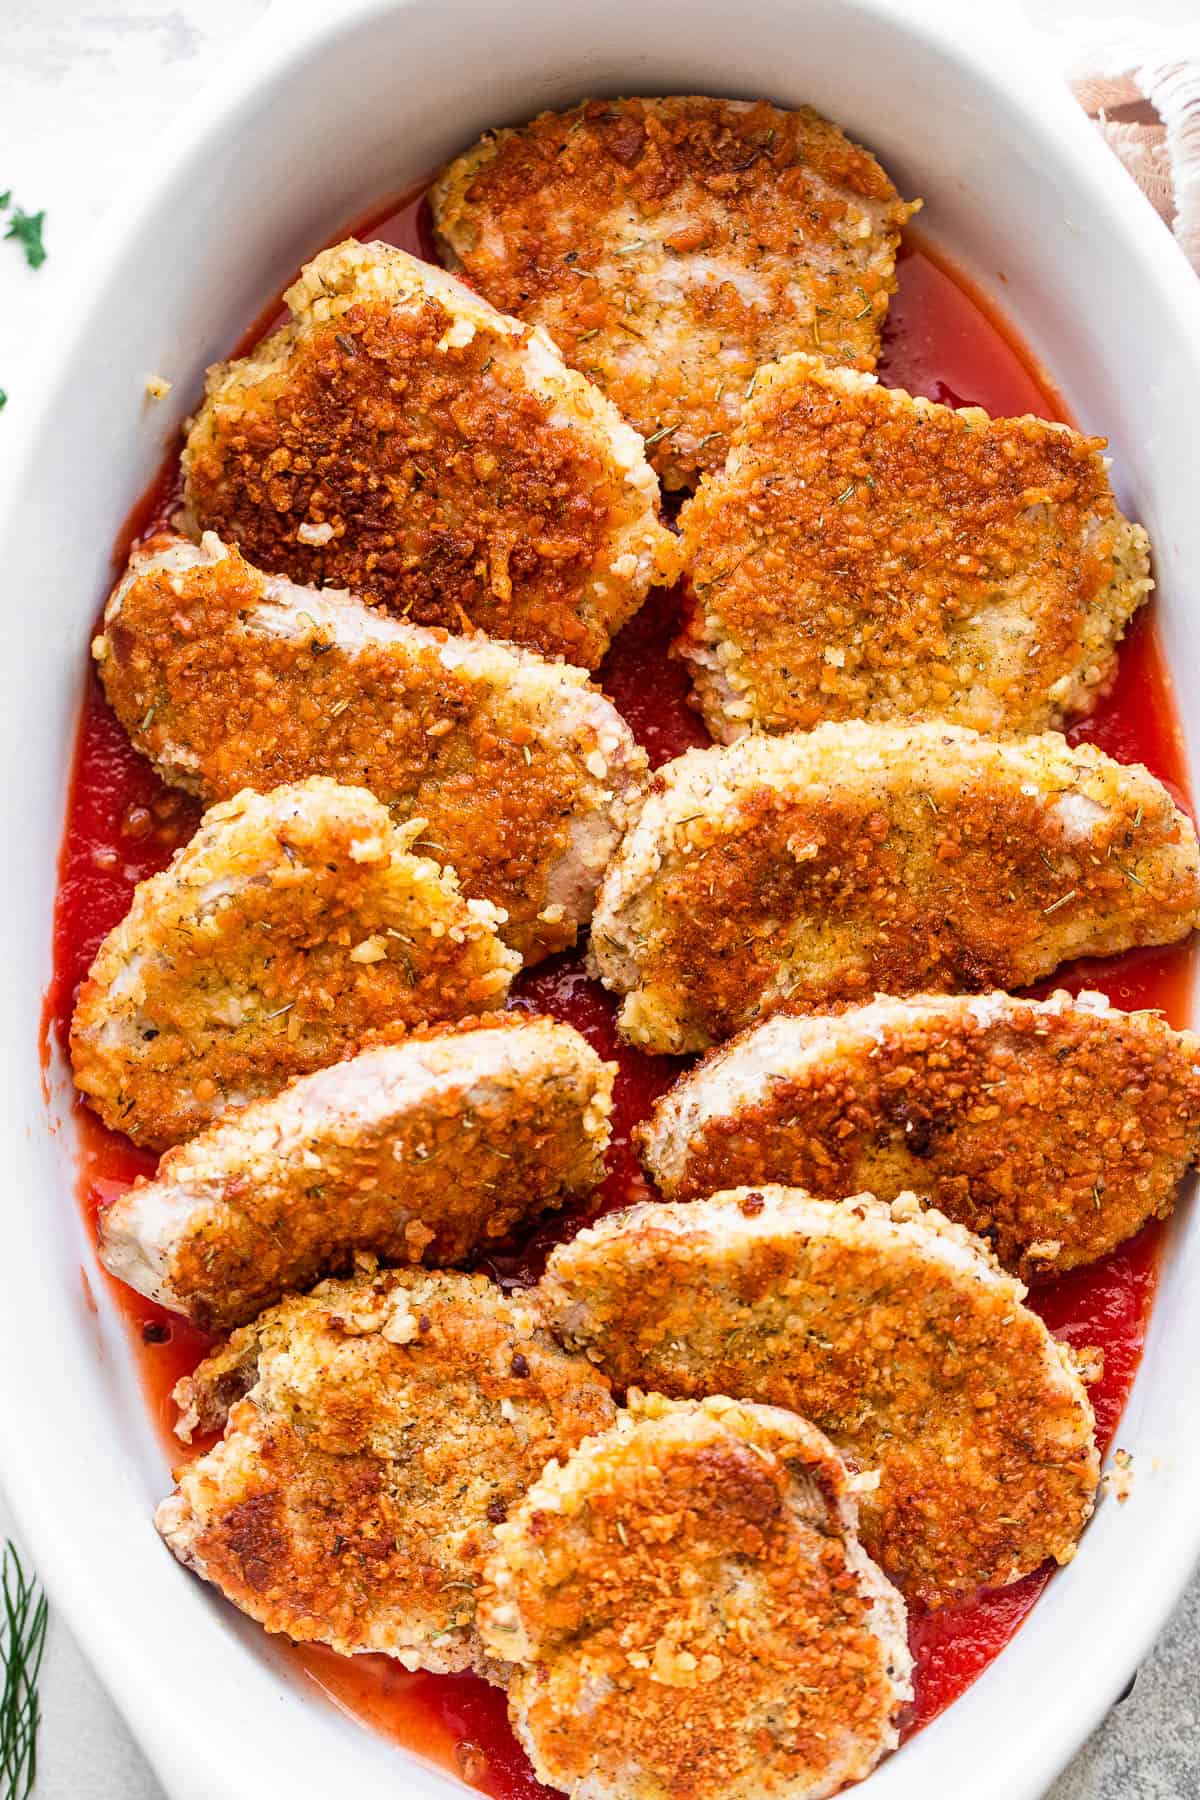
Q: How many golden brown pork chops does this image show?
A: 11